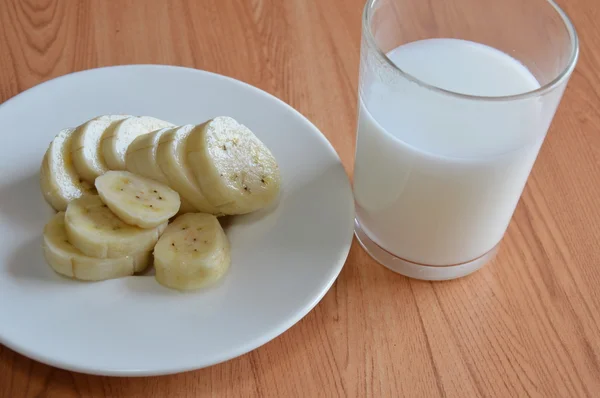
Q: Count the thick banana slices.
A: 10